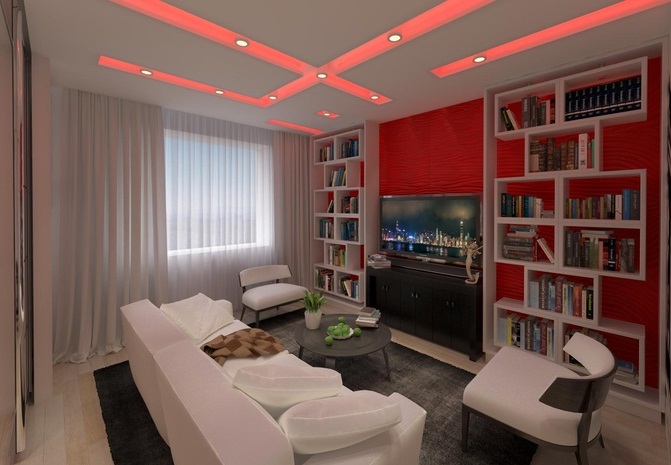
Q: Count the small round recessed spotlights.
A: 9